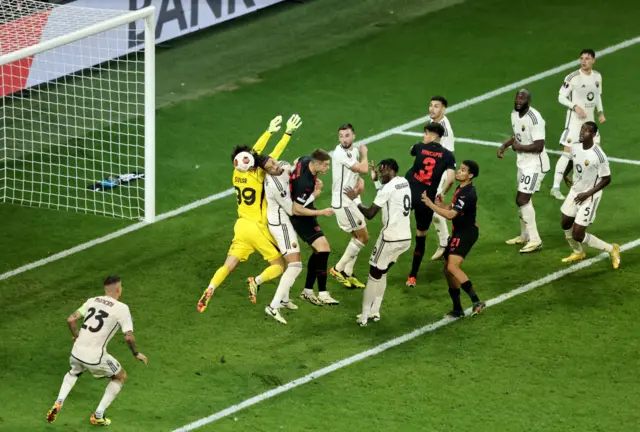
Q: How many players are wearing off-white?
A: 8